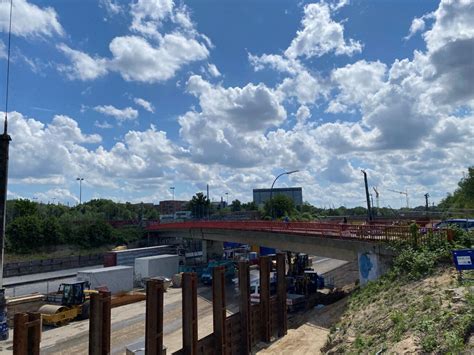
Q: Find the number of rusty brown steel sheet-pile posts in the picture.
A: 8